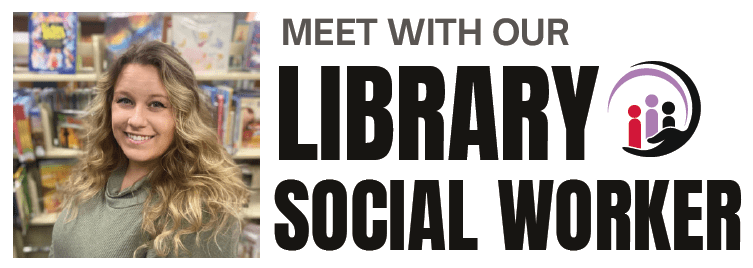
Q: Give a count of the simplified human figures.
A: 3